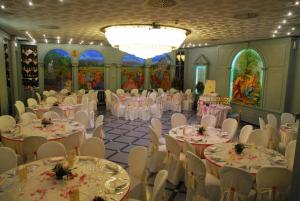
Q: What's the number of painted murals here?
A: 5